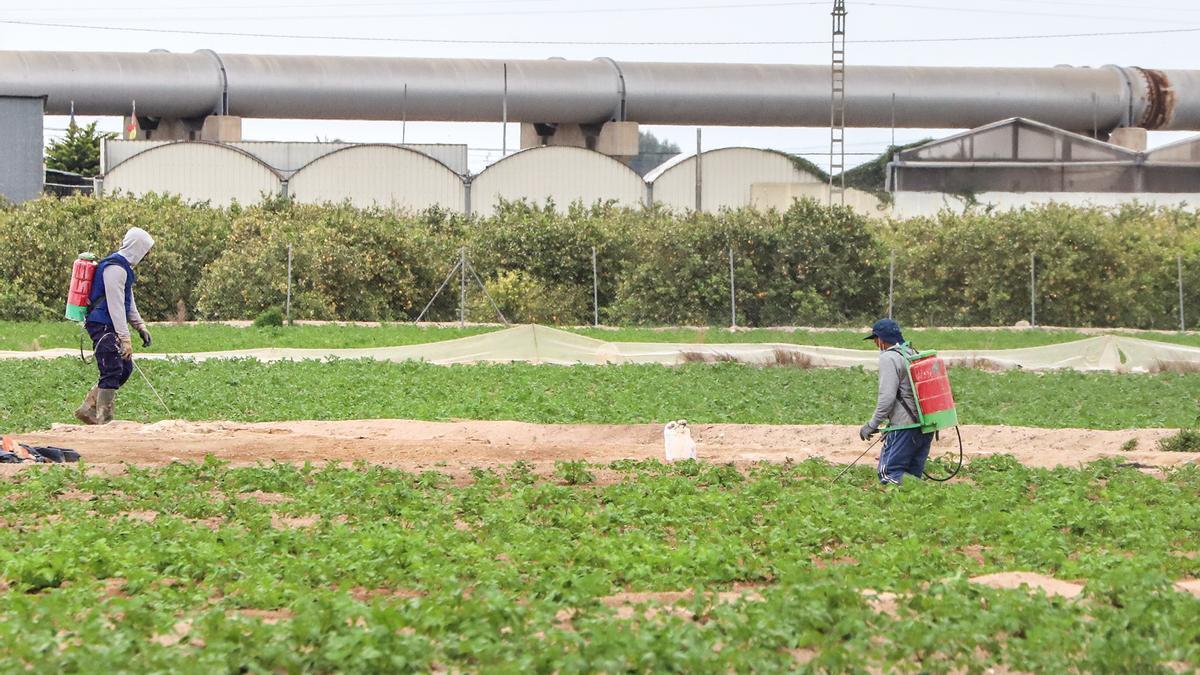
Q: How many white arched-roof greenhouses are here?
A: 4